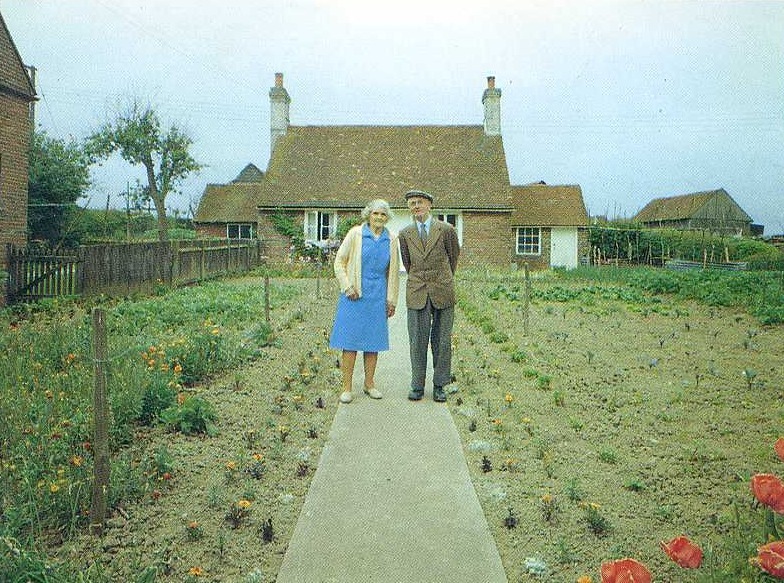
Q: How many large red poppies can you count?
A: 5